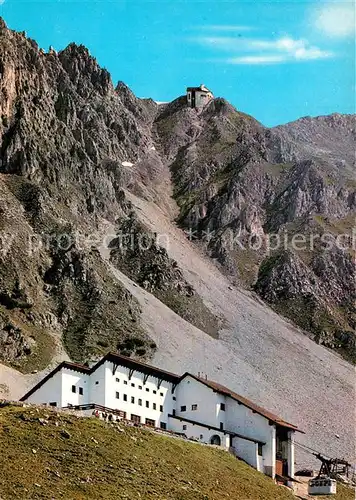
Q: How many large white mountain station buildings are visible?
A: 1